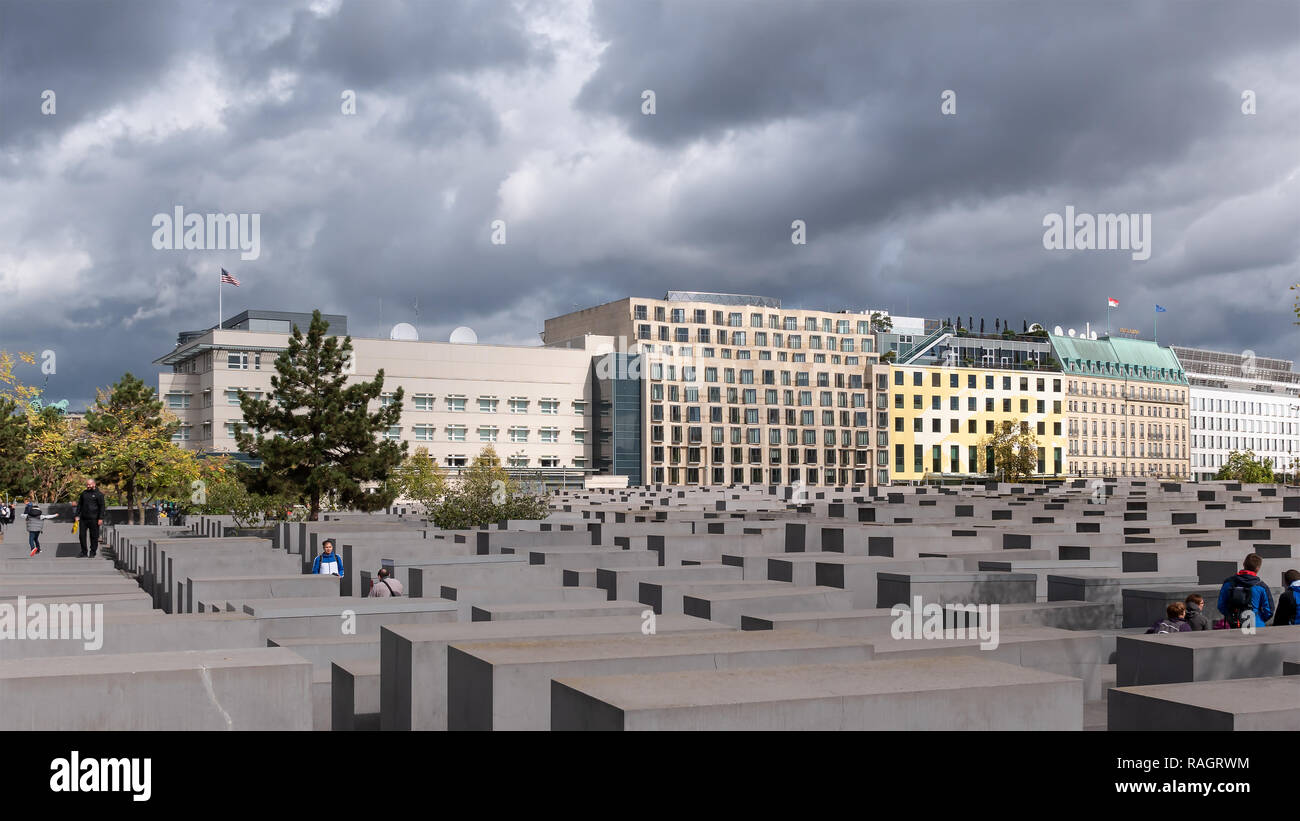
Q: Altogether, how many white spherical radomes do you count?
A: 2